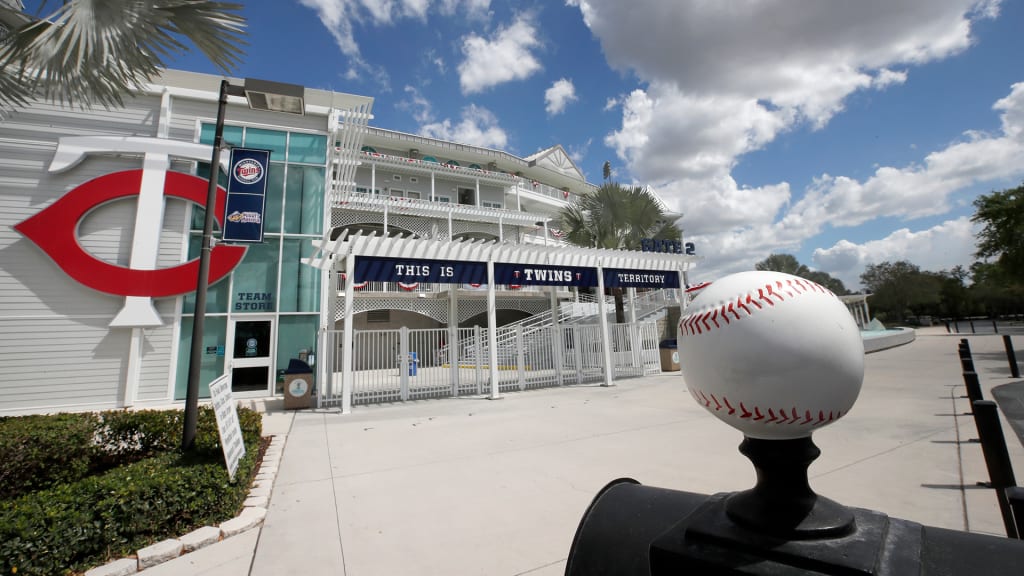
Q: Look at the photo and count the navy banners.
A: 4